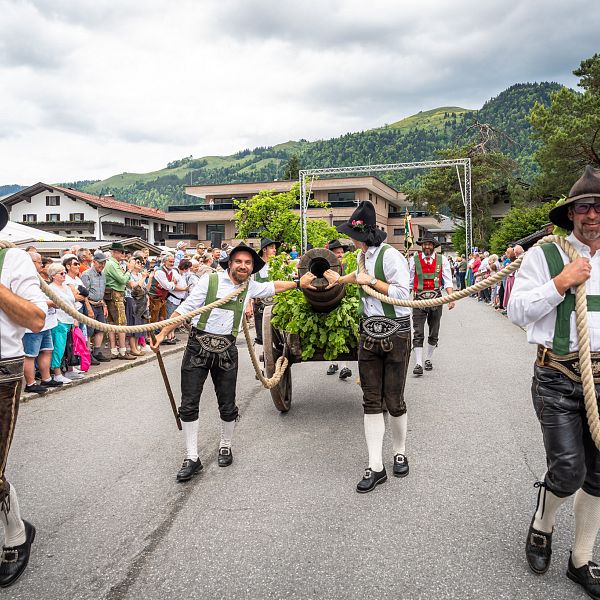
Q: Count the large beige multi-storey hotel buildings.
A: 1